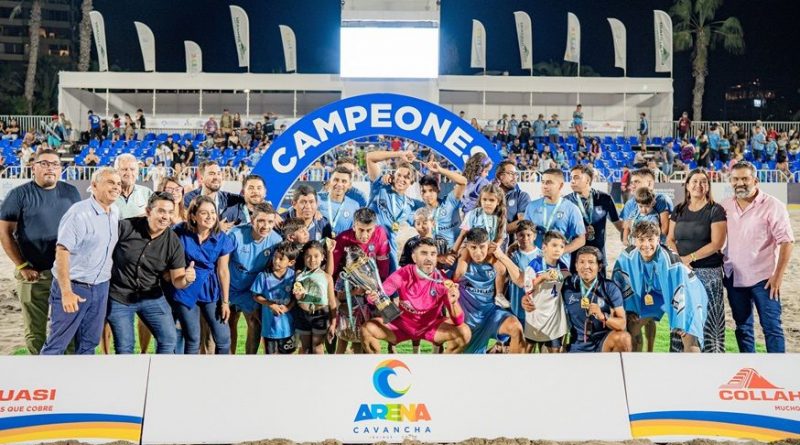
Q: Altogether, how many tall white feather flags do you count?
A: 10